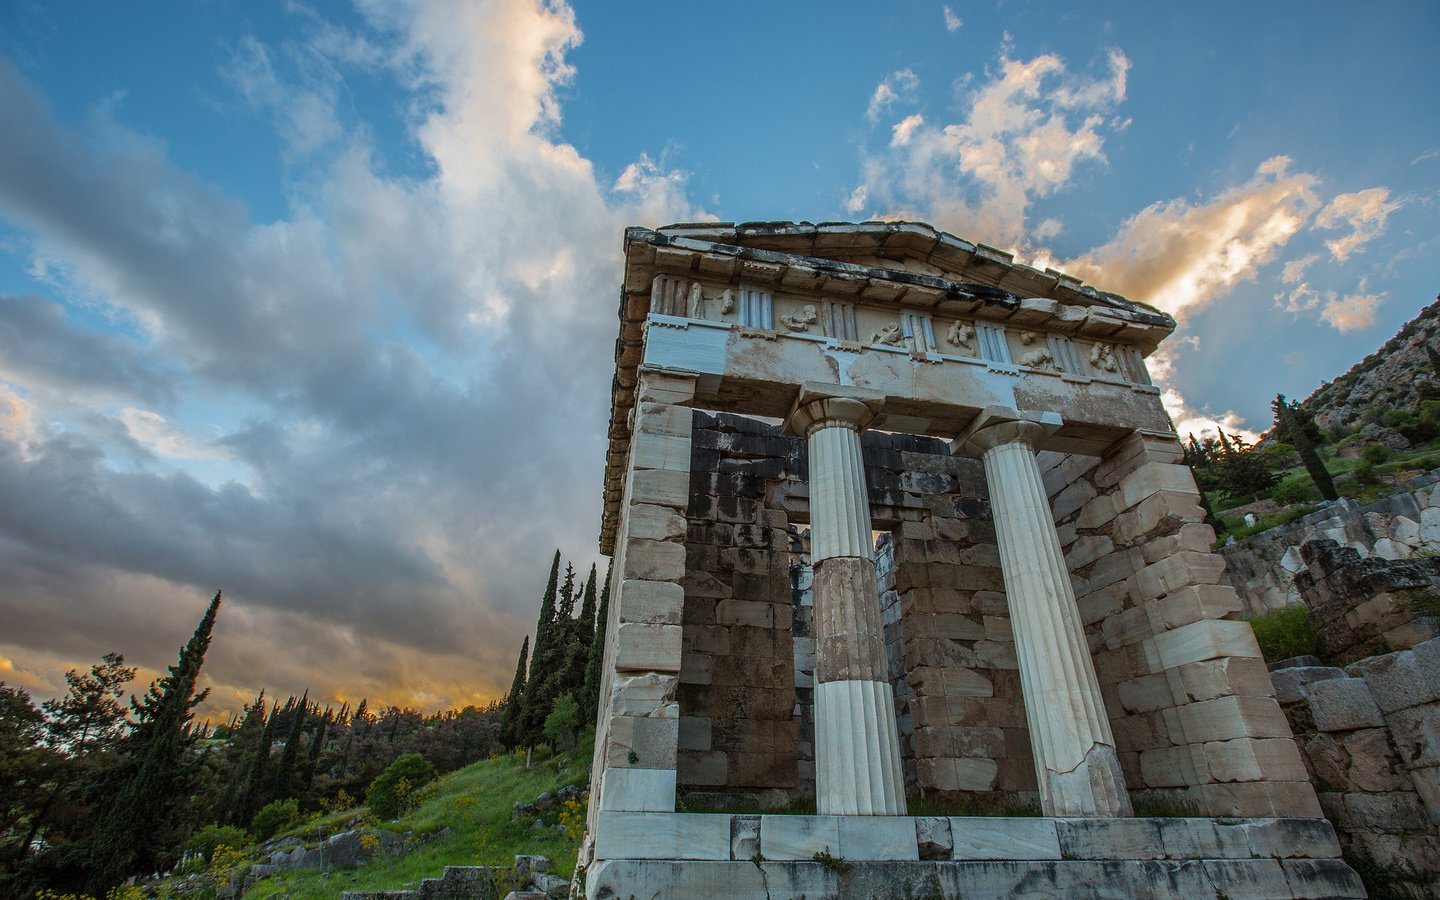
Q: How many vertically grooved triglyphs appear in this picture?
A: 7